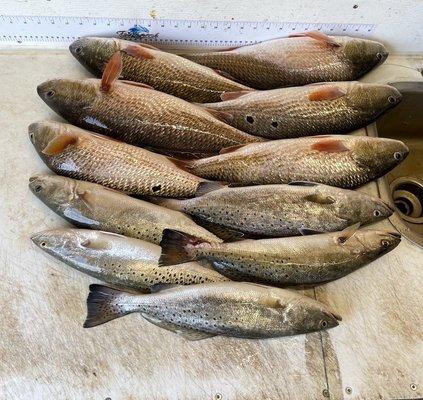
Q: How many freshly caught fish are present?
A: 11